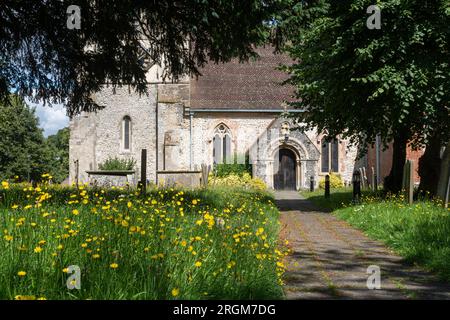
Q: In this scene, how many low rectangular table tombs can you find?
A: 2